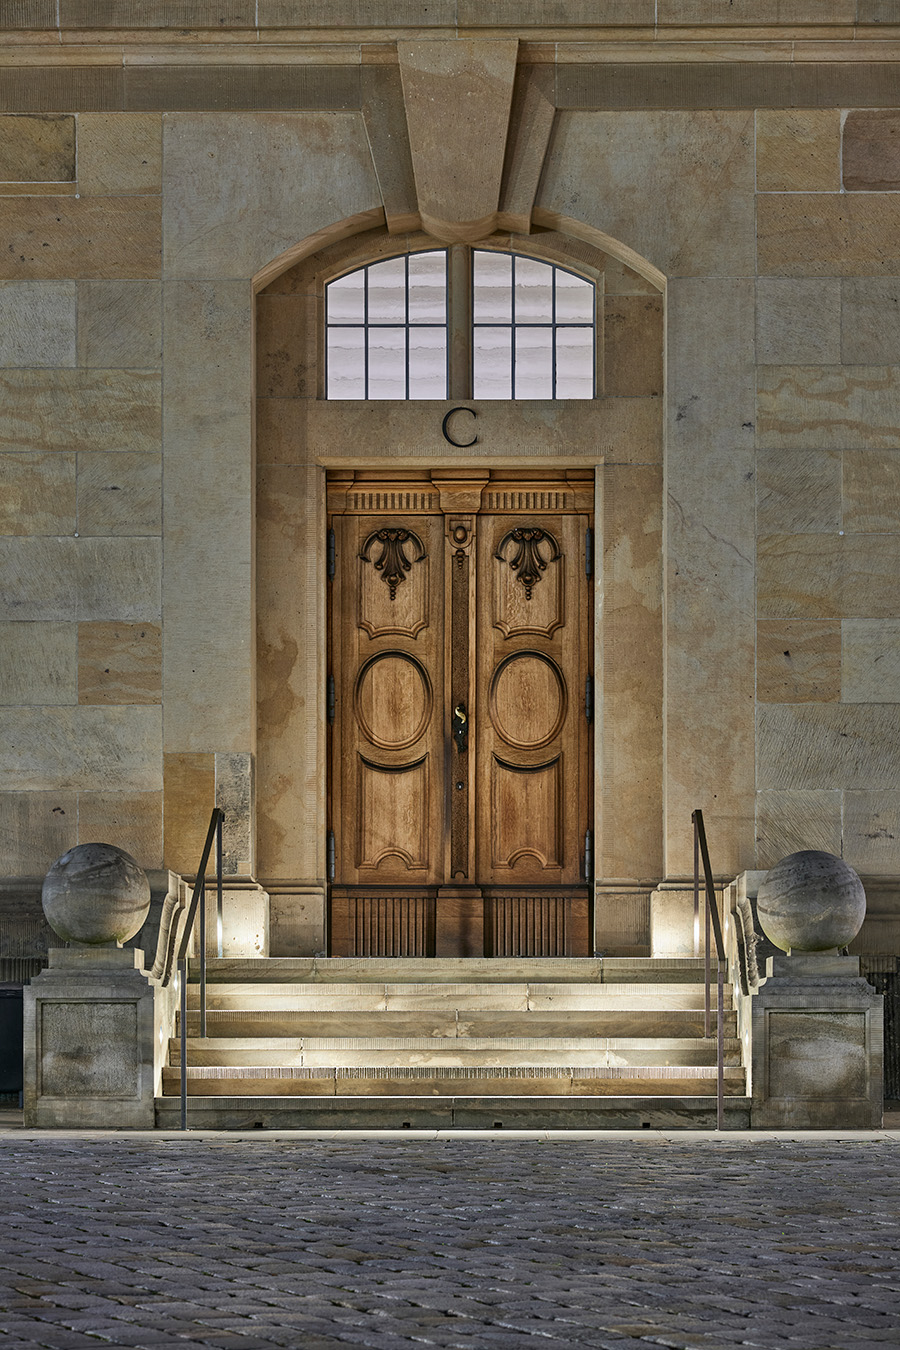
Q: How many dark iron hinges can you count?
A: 6